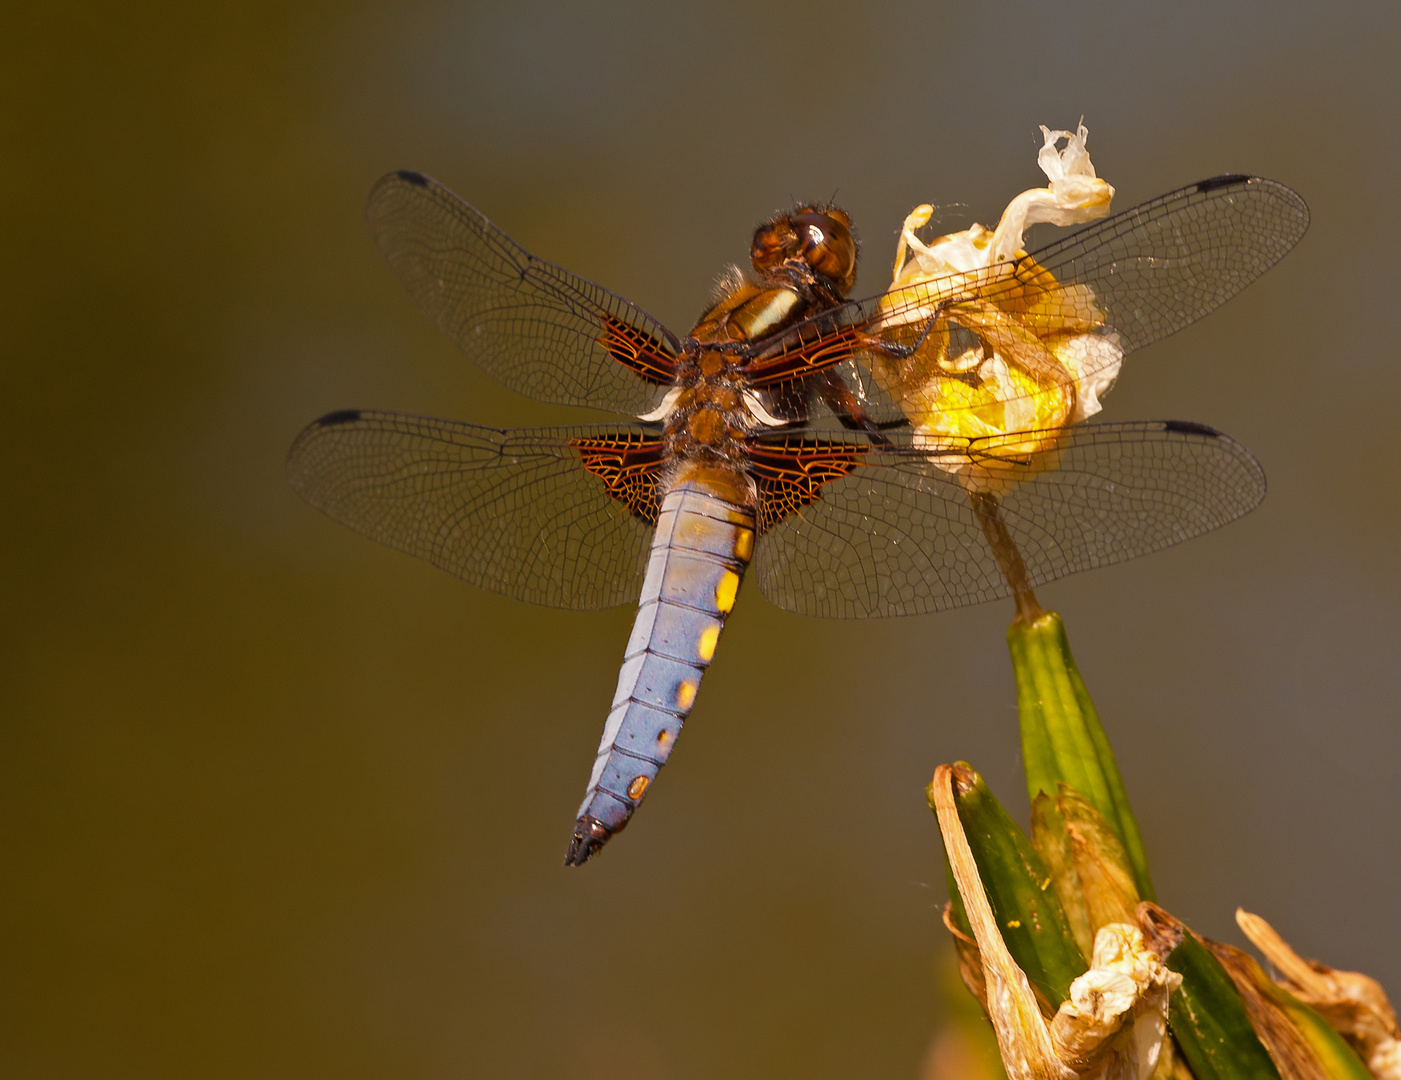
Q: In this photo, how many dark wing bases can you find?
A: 4